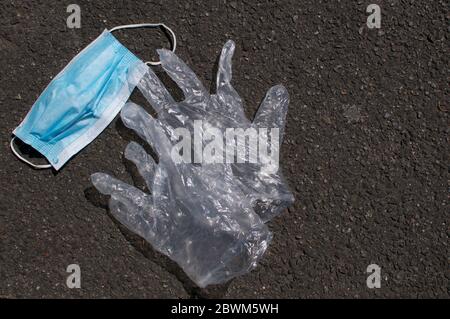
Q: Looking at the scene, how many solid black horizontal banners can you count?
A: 1